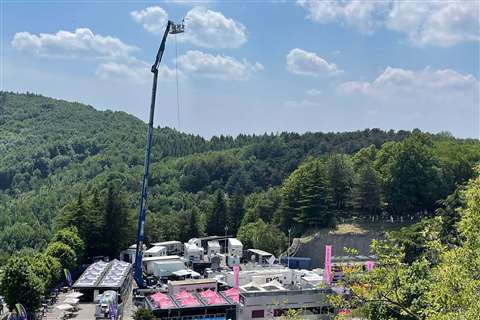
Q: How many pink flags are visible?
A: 3